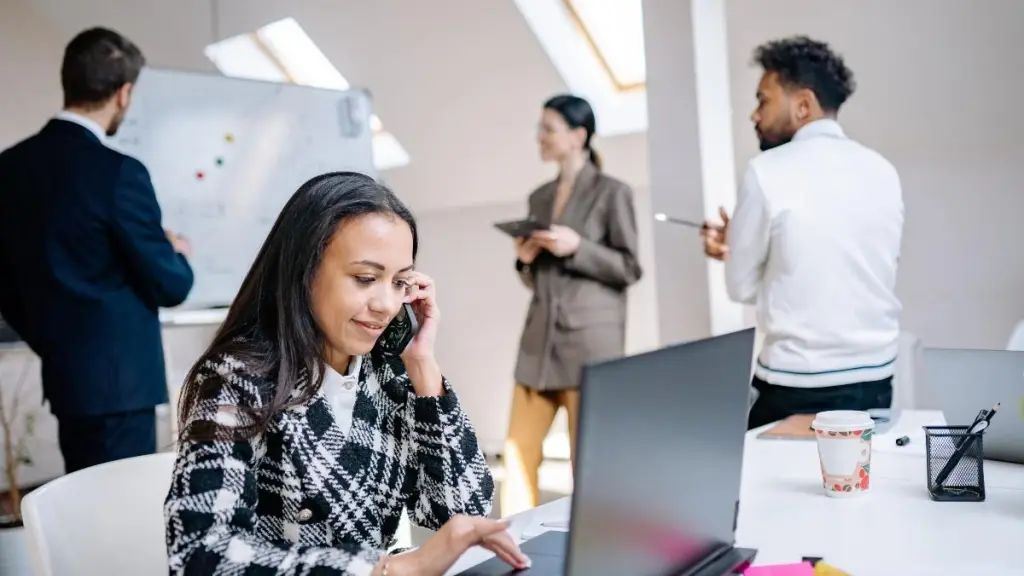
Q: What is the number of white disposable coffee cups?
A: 1